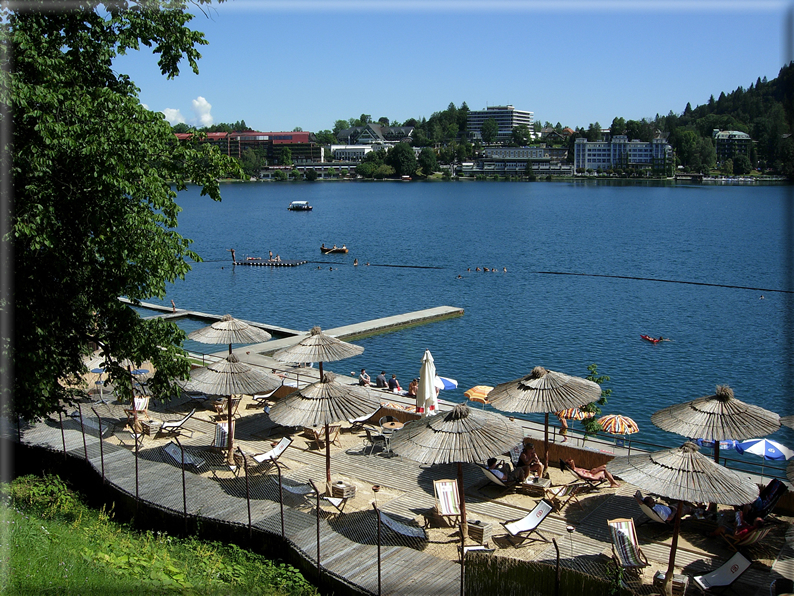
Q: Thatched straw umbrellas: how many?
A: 8